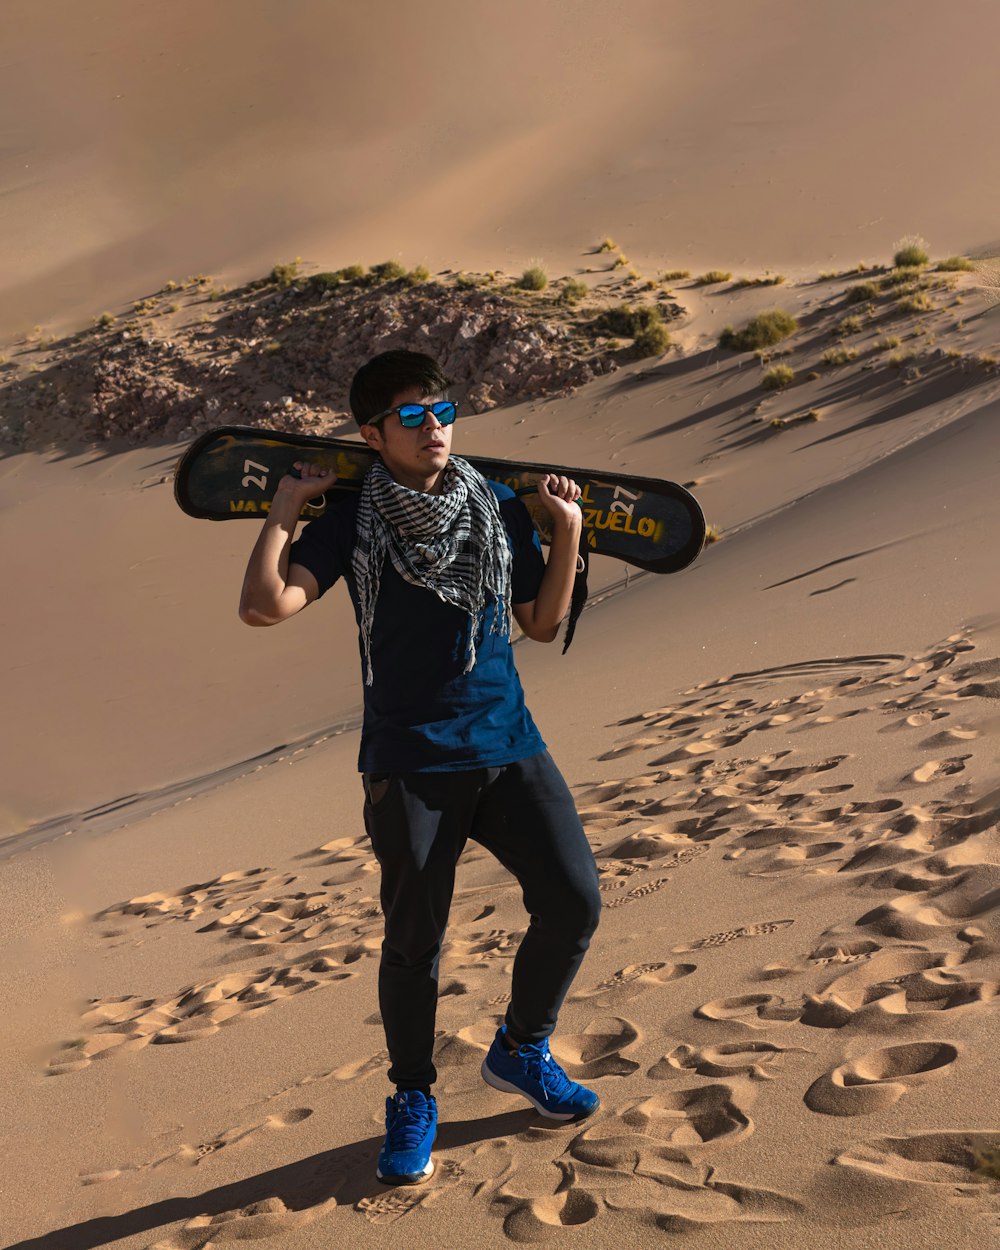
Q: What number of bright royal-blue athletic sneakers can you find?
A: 2